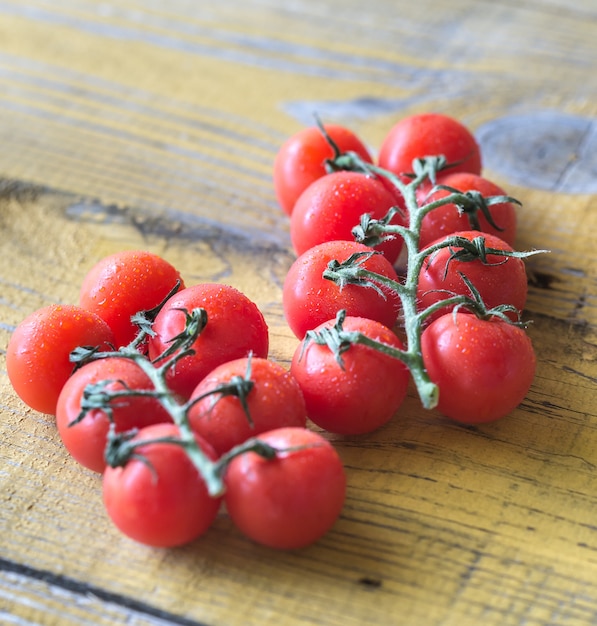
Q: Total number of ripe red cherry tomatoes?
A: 15